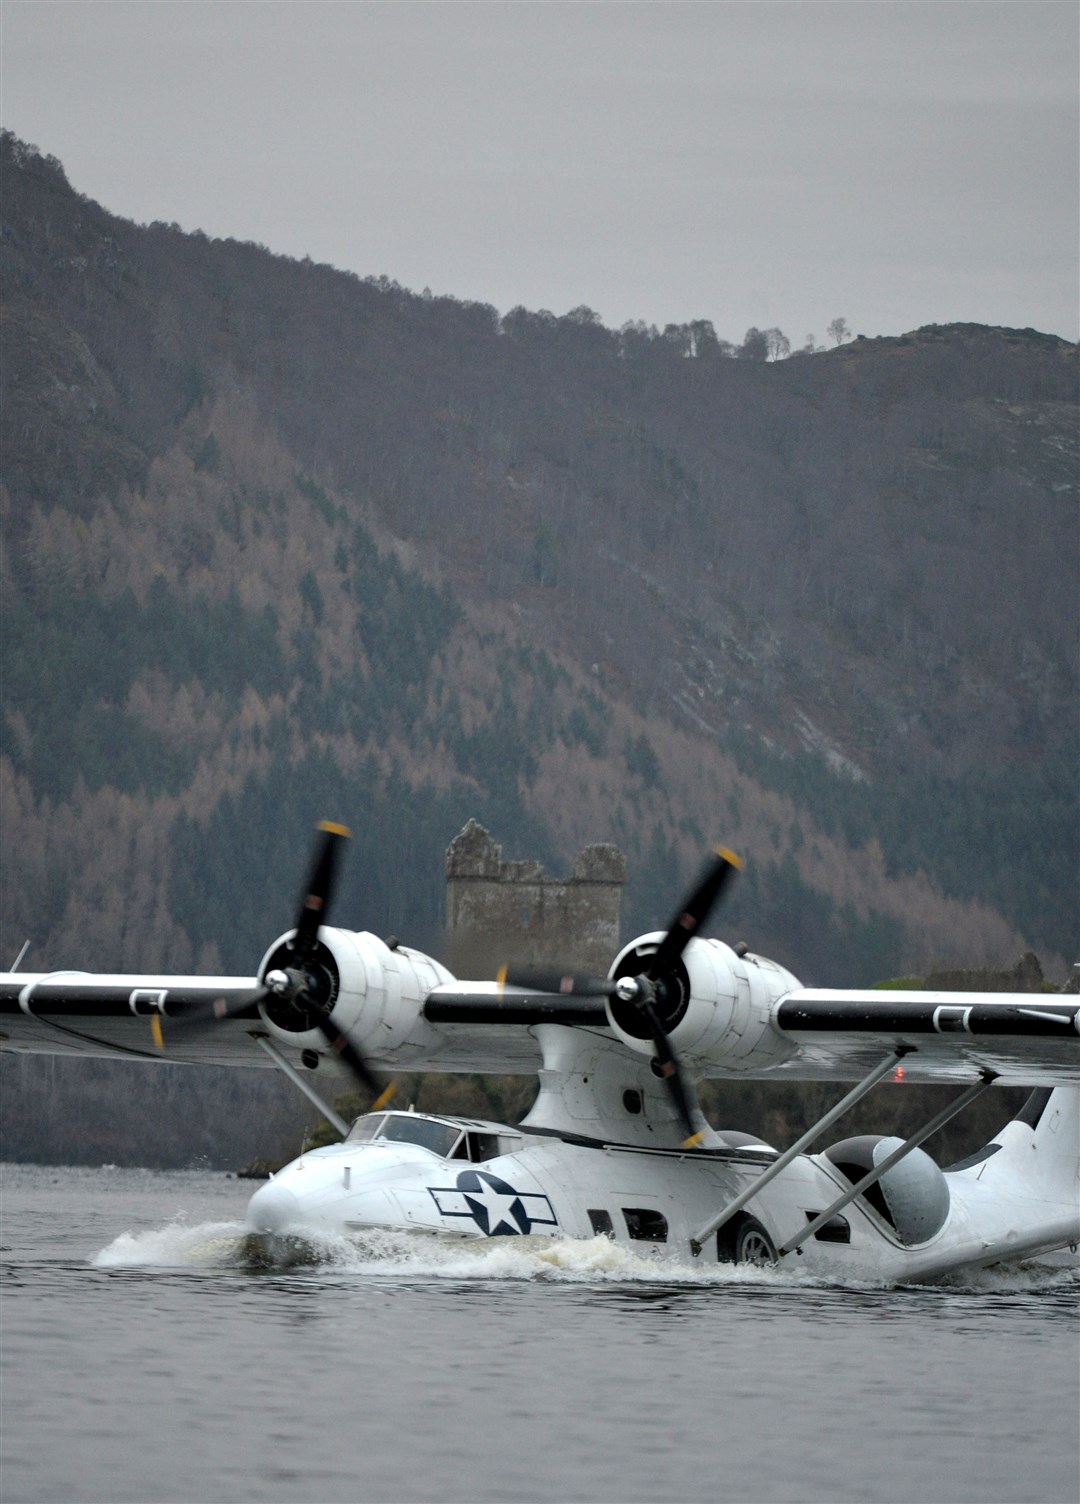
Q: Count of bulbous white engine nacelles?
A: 2